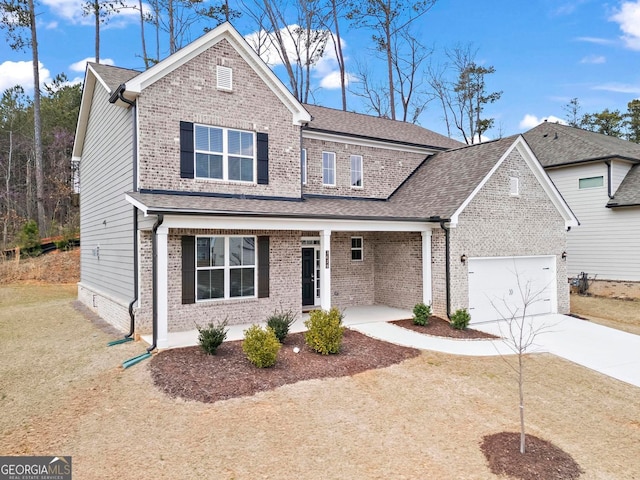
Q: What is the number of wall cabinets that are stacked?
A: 0